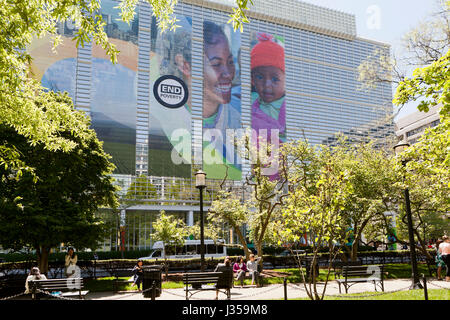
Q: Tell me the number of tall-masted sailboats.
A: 0